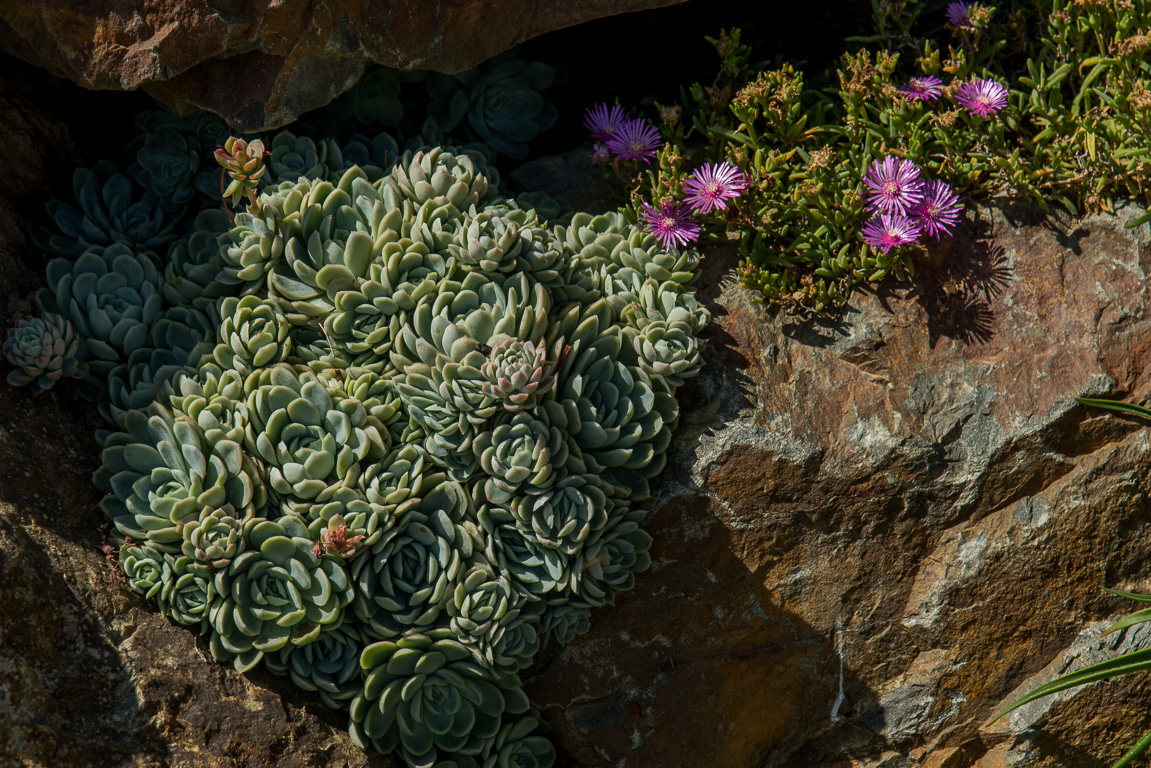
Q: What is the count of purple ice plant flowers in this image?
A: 11